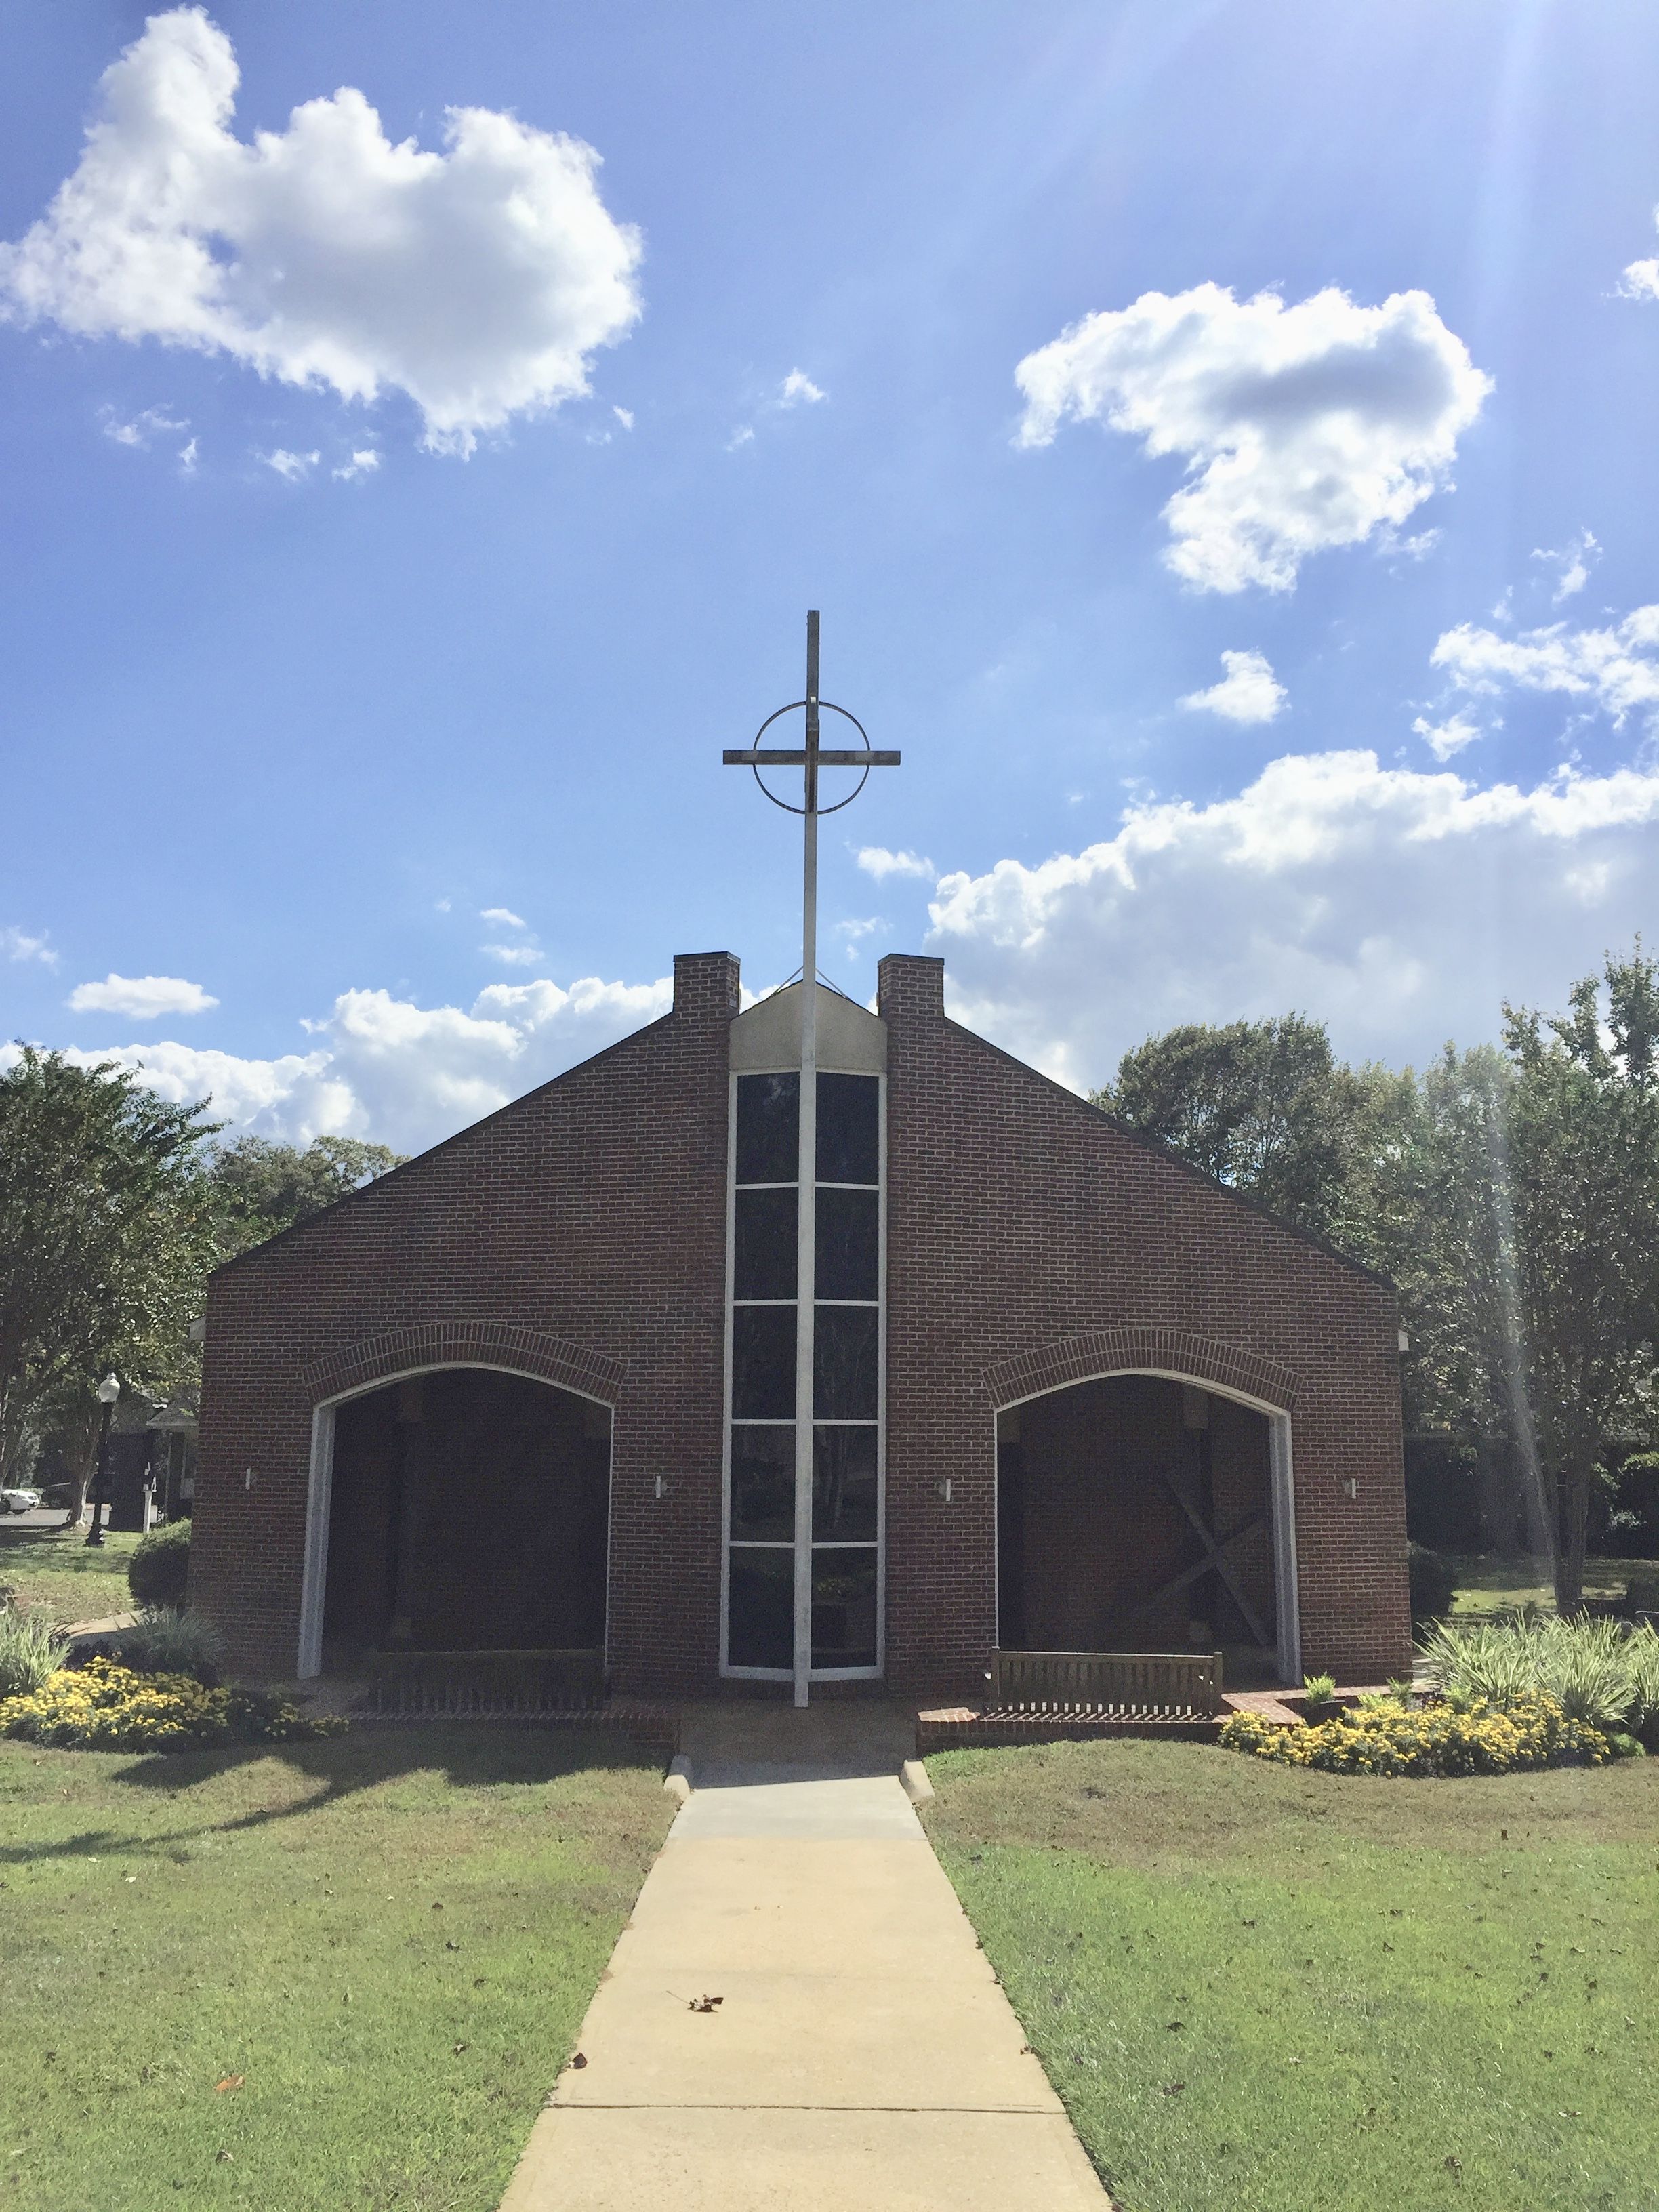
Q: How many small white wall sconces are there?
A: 4